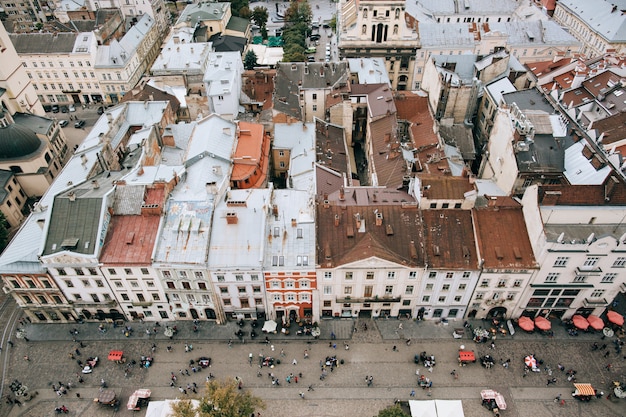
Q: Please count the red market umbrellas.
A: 5